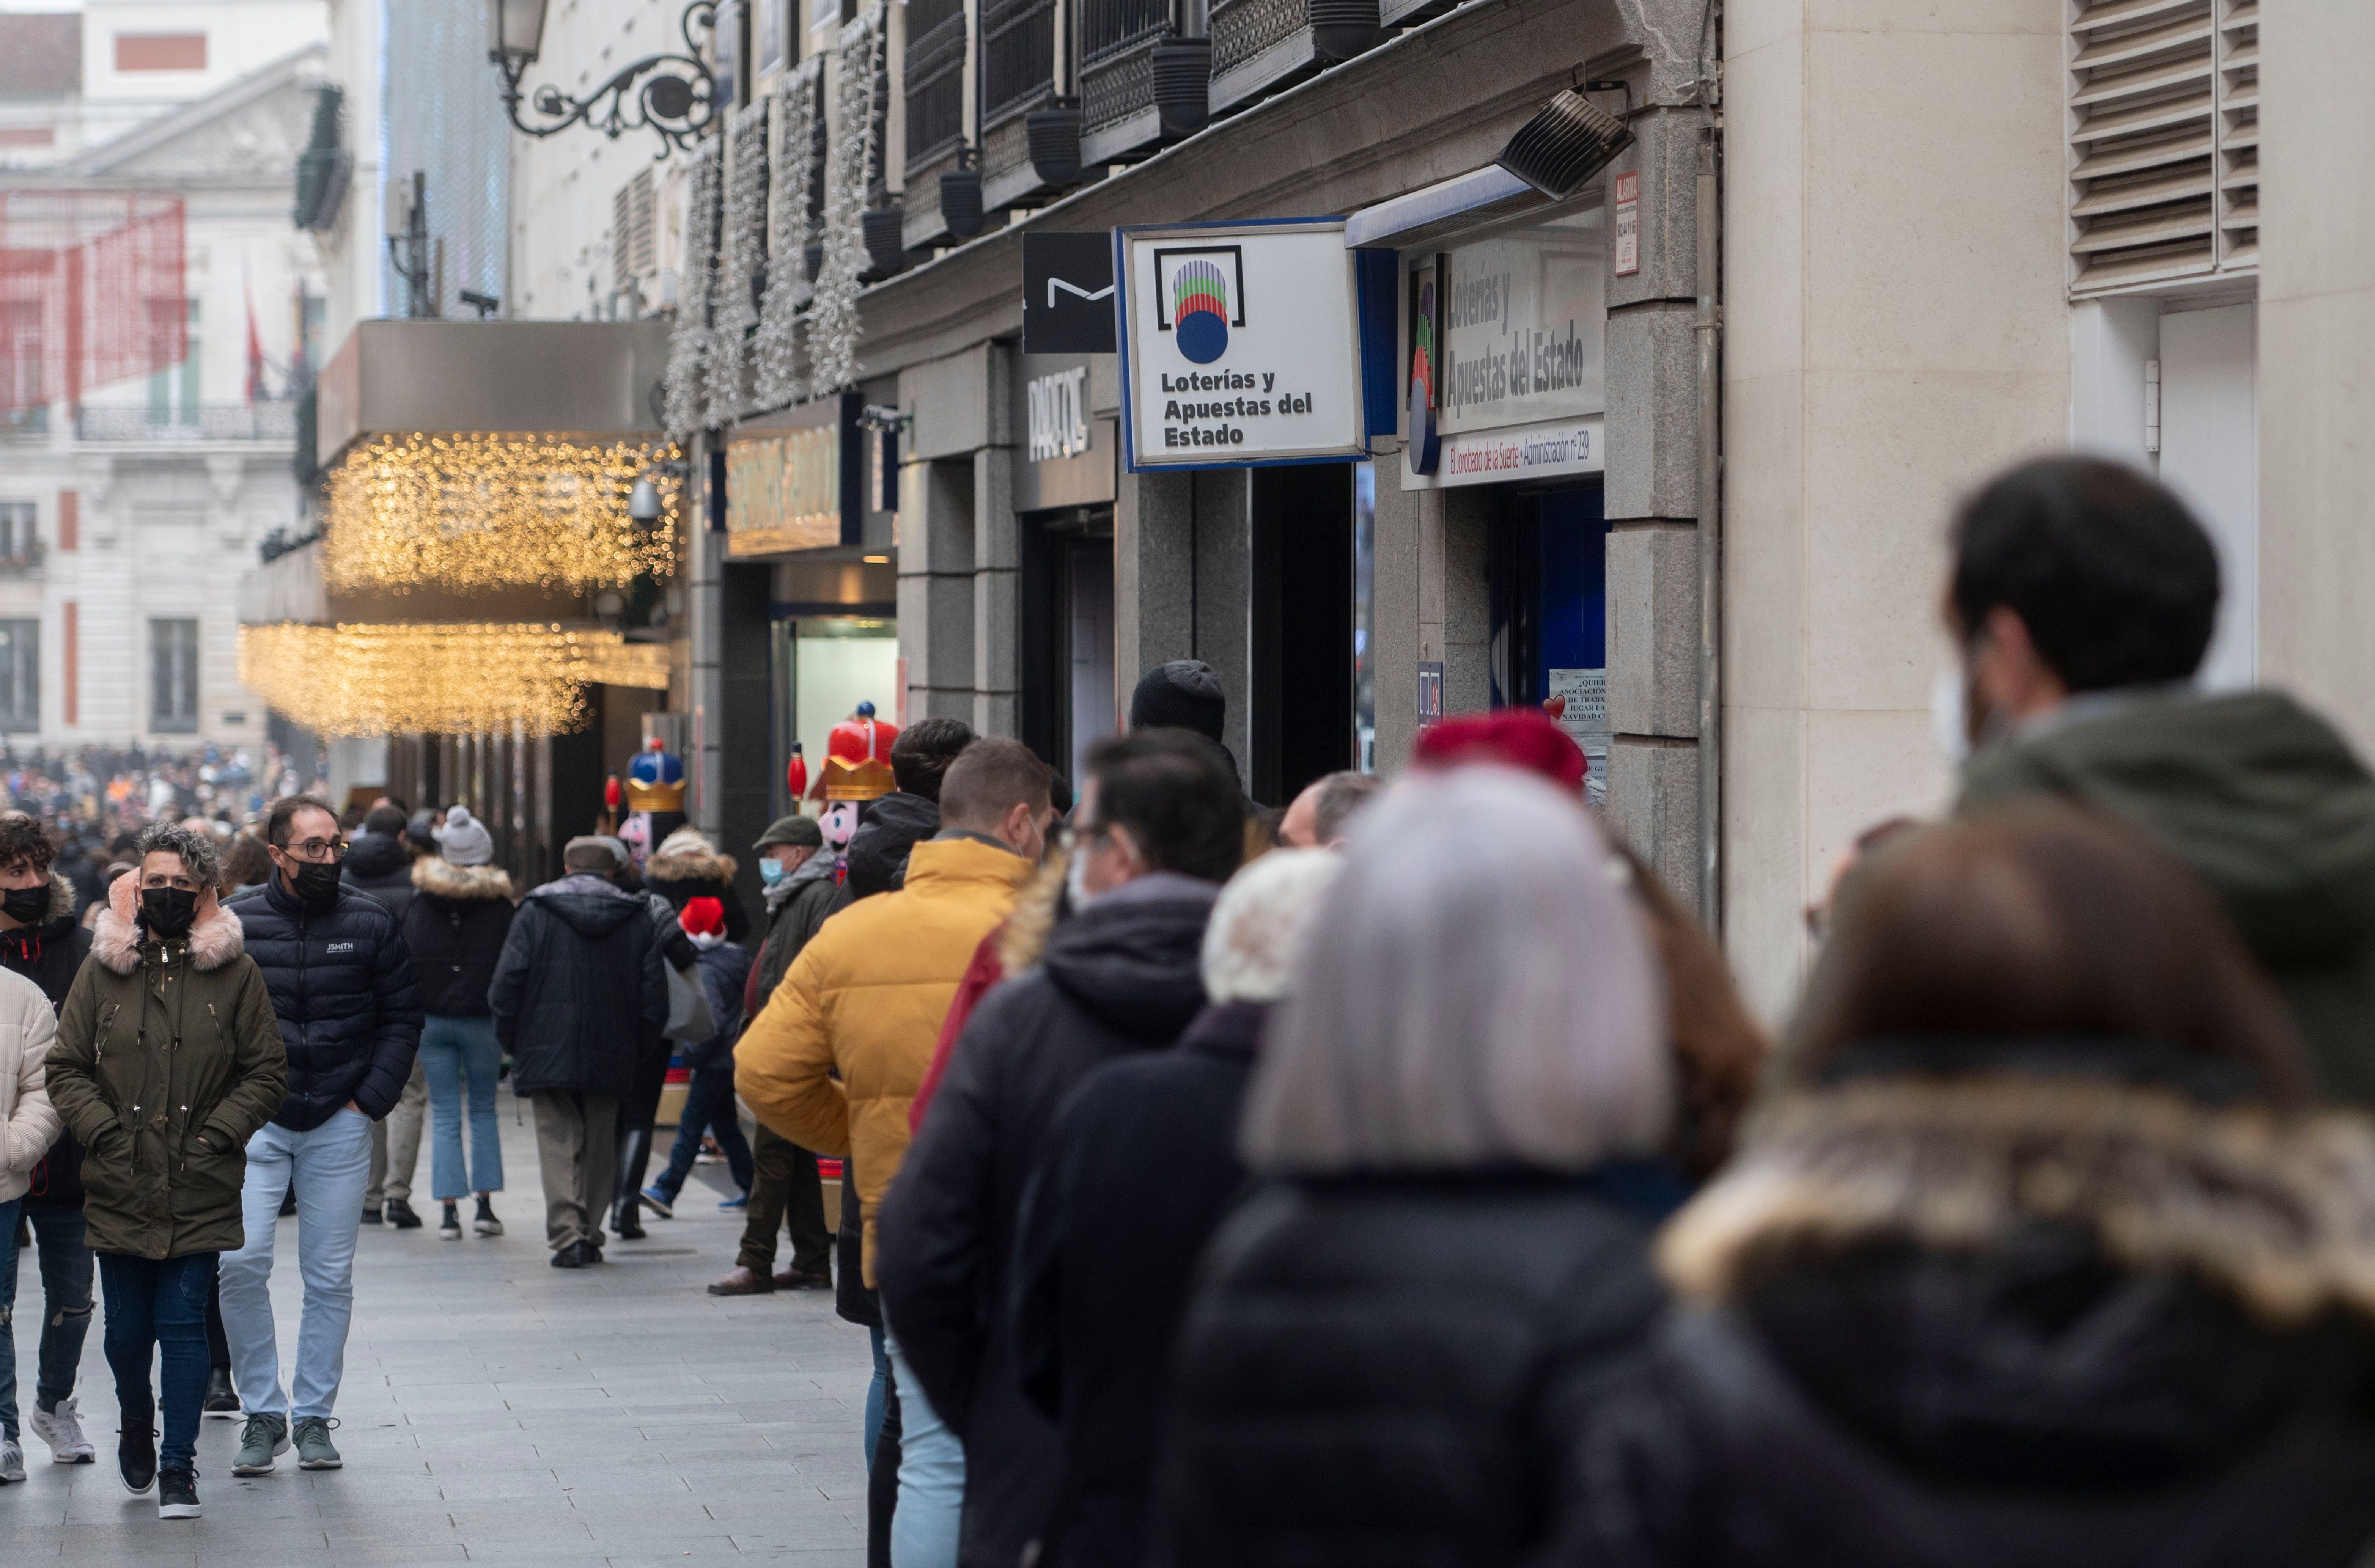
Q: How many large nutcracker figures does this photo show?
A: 2